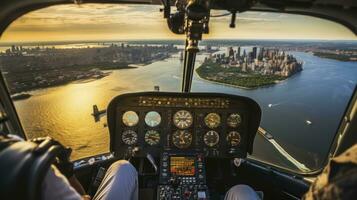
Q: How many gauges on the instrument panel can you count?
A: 10